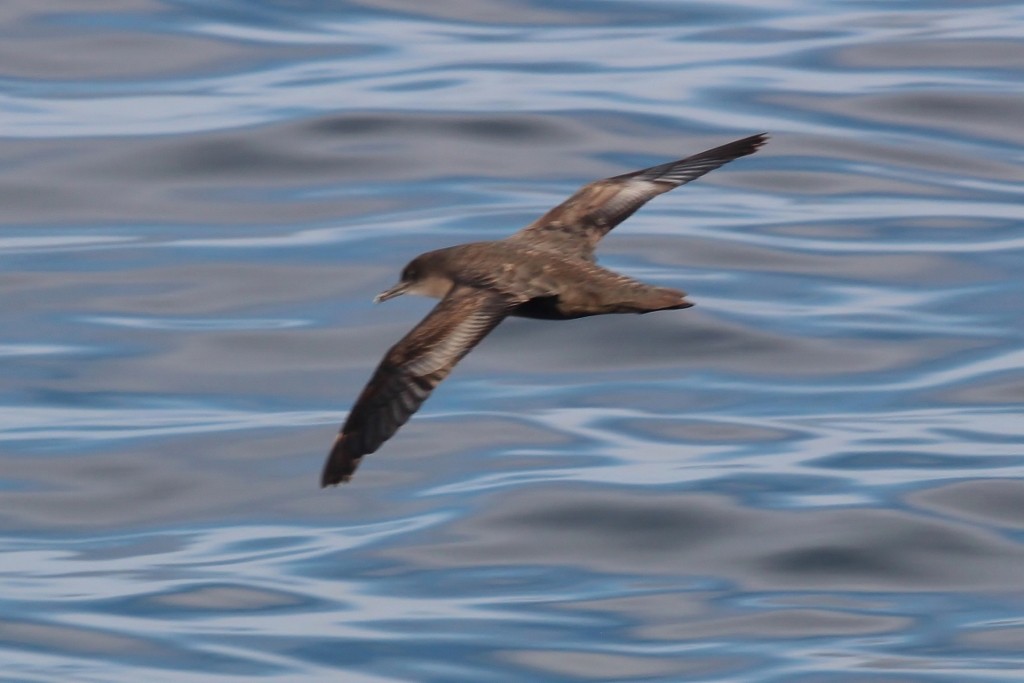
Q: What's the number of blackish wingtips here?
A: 2